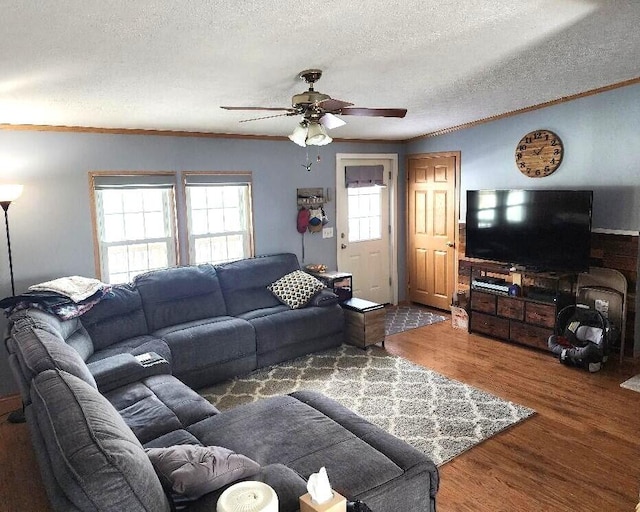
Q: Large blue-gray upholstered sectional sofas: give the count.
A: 1